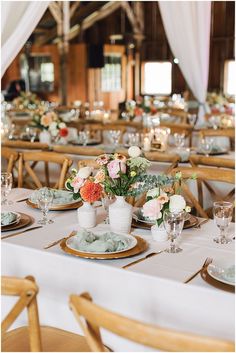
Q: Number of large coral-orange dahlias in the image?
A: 1